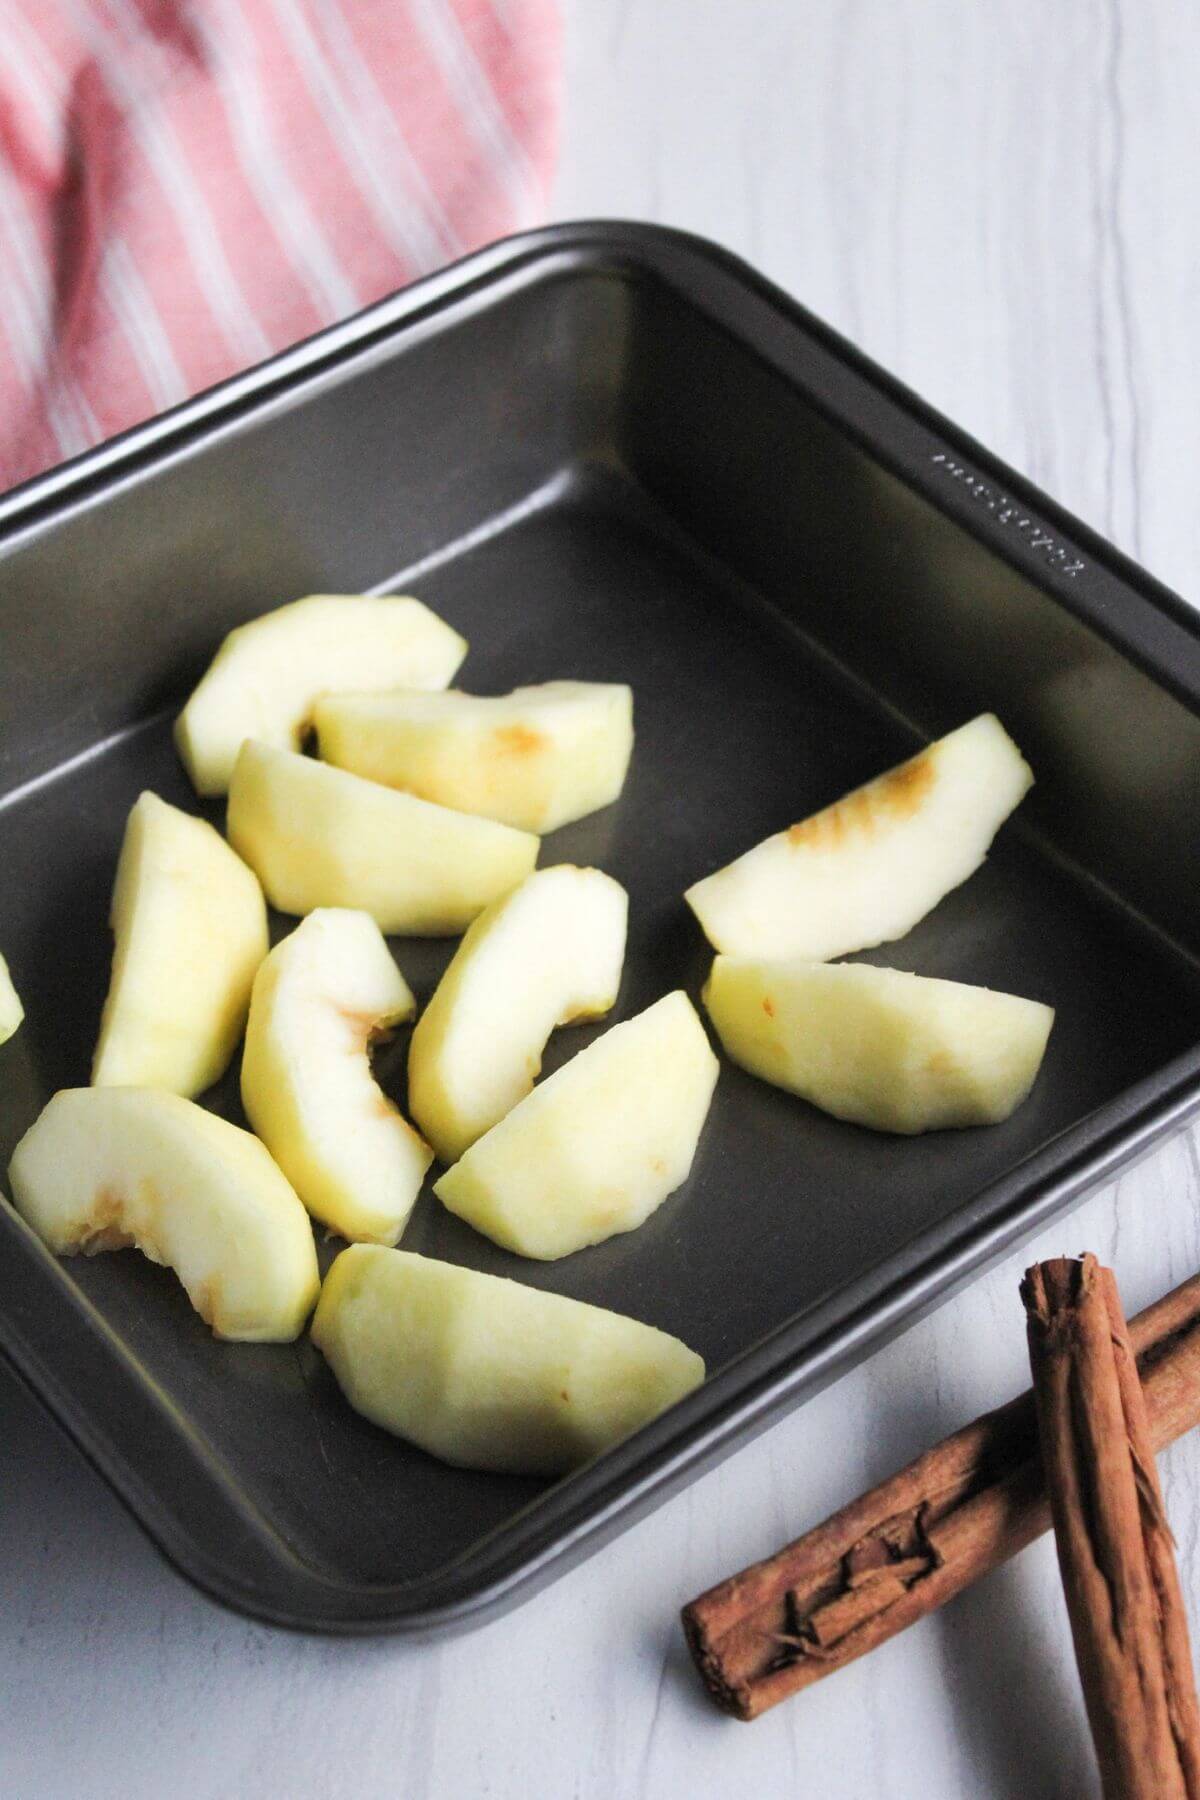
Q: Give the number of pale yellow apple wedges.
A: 12